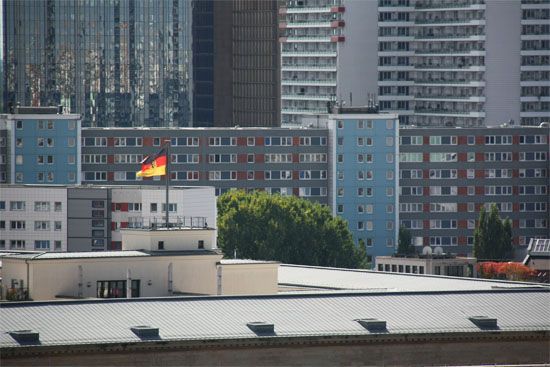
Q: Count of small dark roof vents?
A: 5